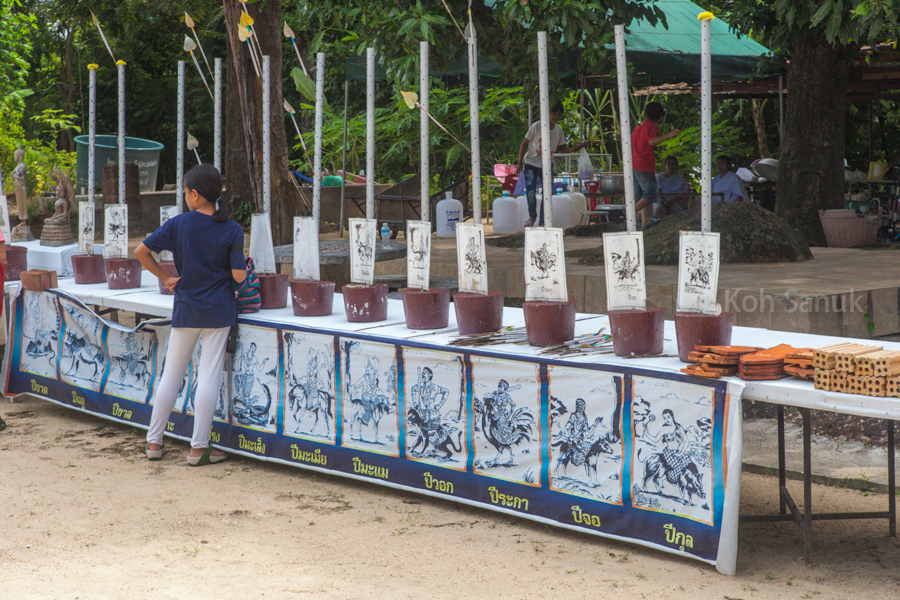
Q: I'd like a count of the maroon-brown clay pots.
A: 12